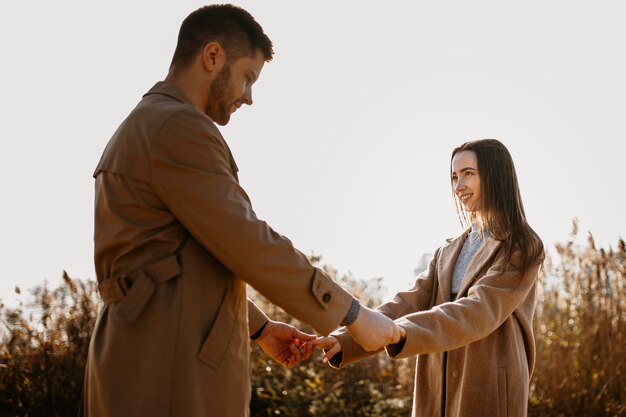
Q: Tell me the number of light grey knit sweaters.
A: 1